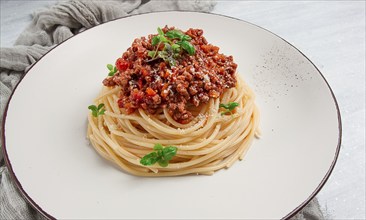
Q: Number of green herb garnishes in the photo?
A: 5